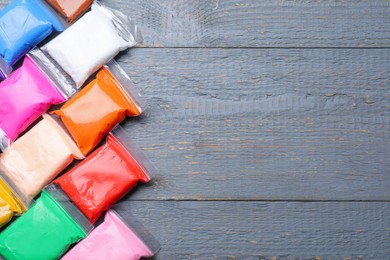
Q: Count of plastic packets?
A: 11